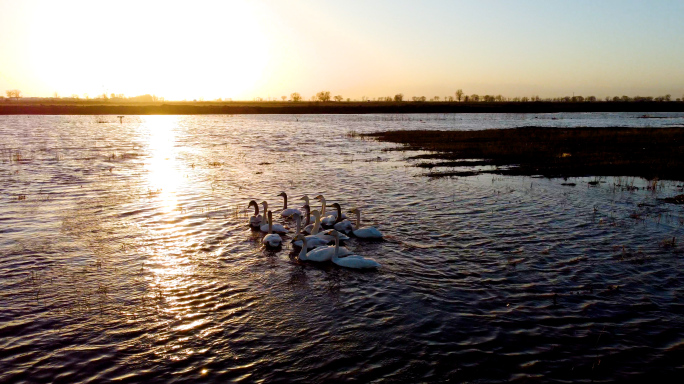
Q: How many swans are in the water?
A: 14